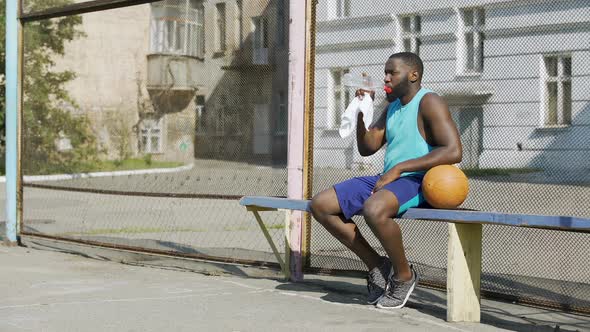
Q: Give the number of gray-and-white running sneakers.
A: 2